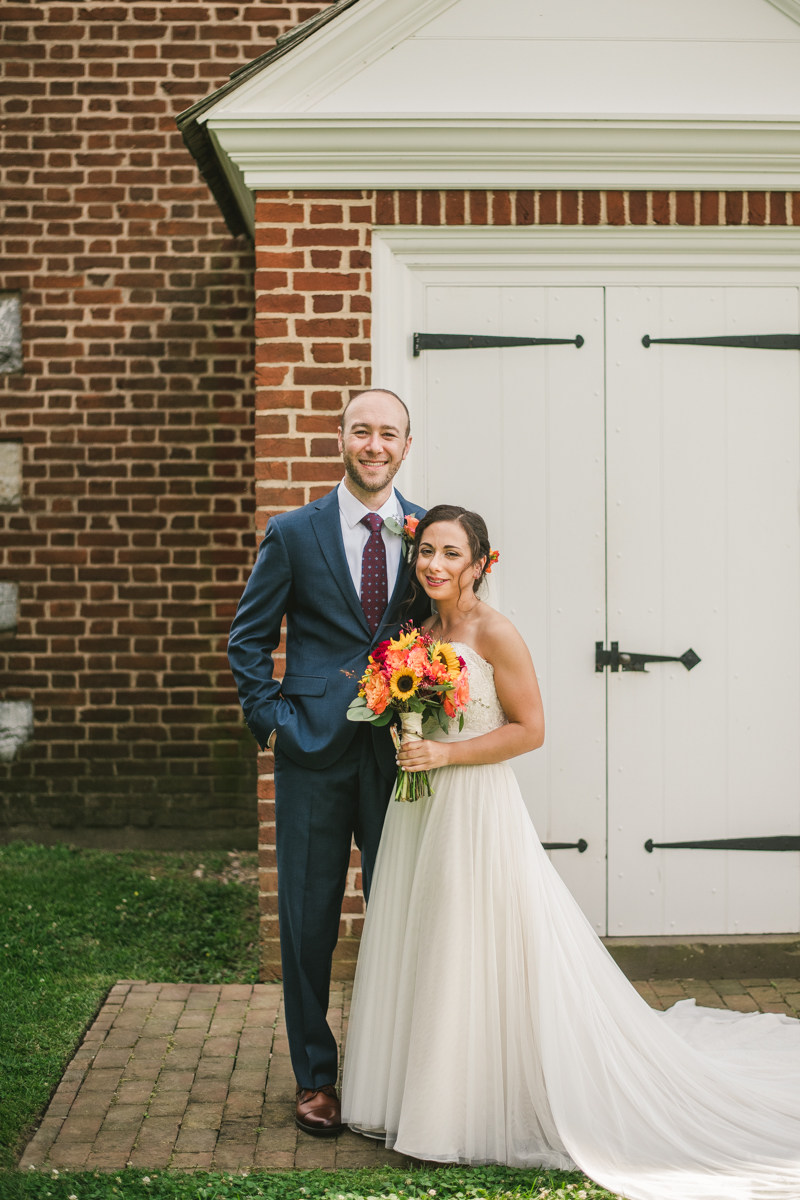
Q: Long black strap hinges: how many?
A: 4